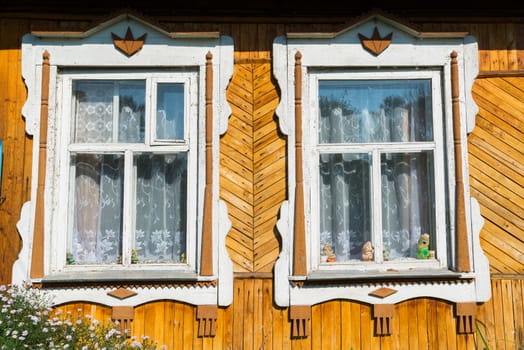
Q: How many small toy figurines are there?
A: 3